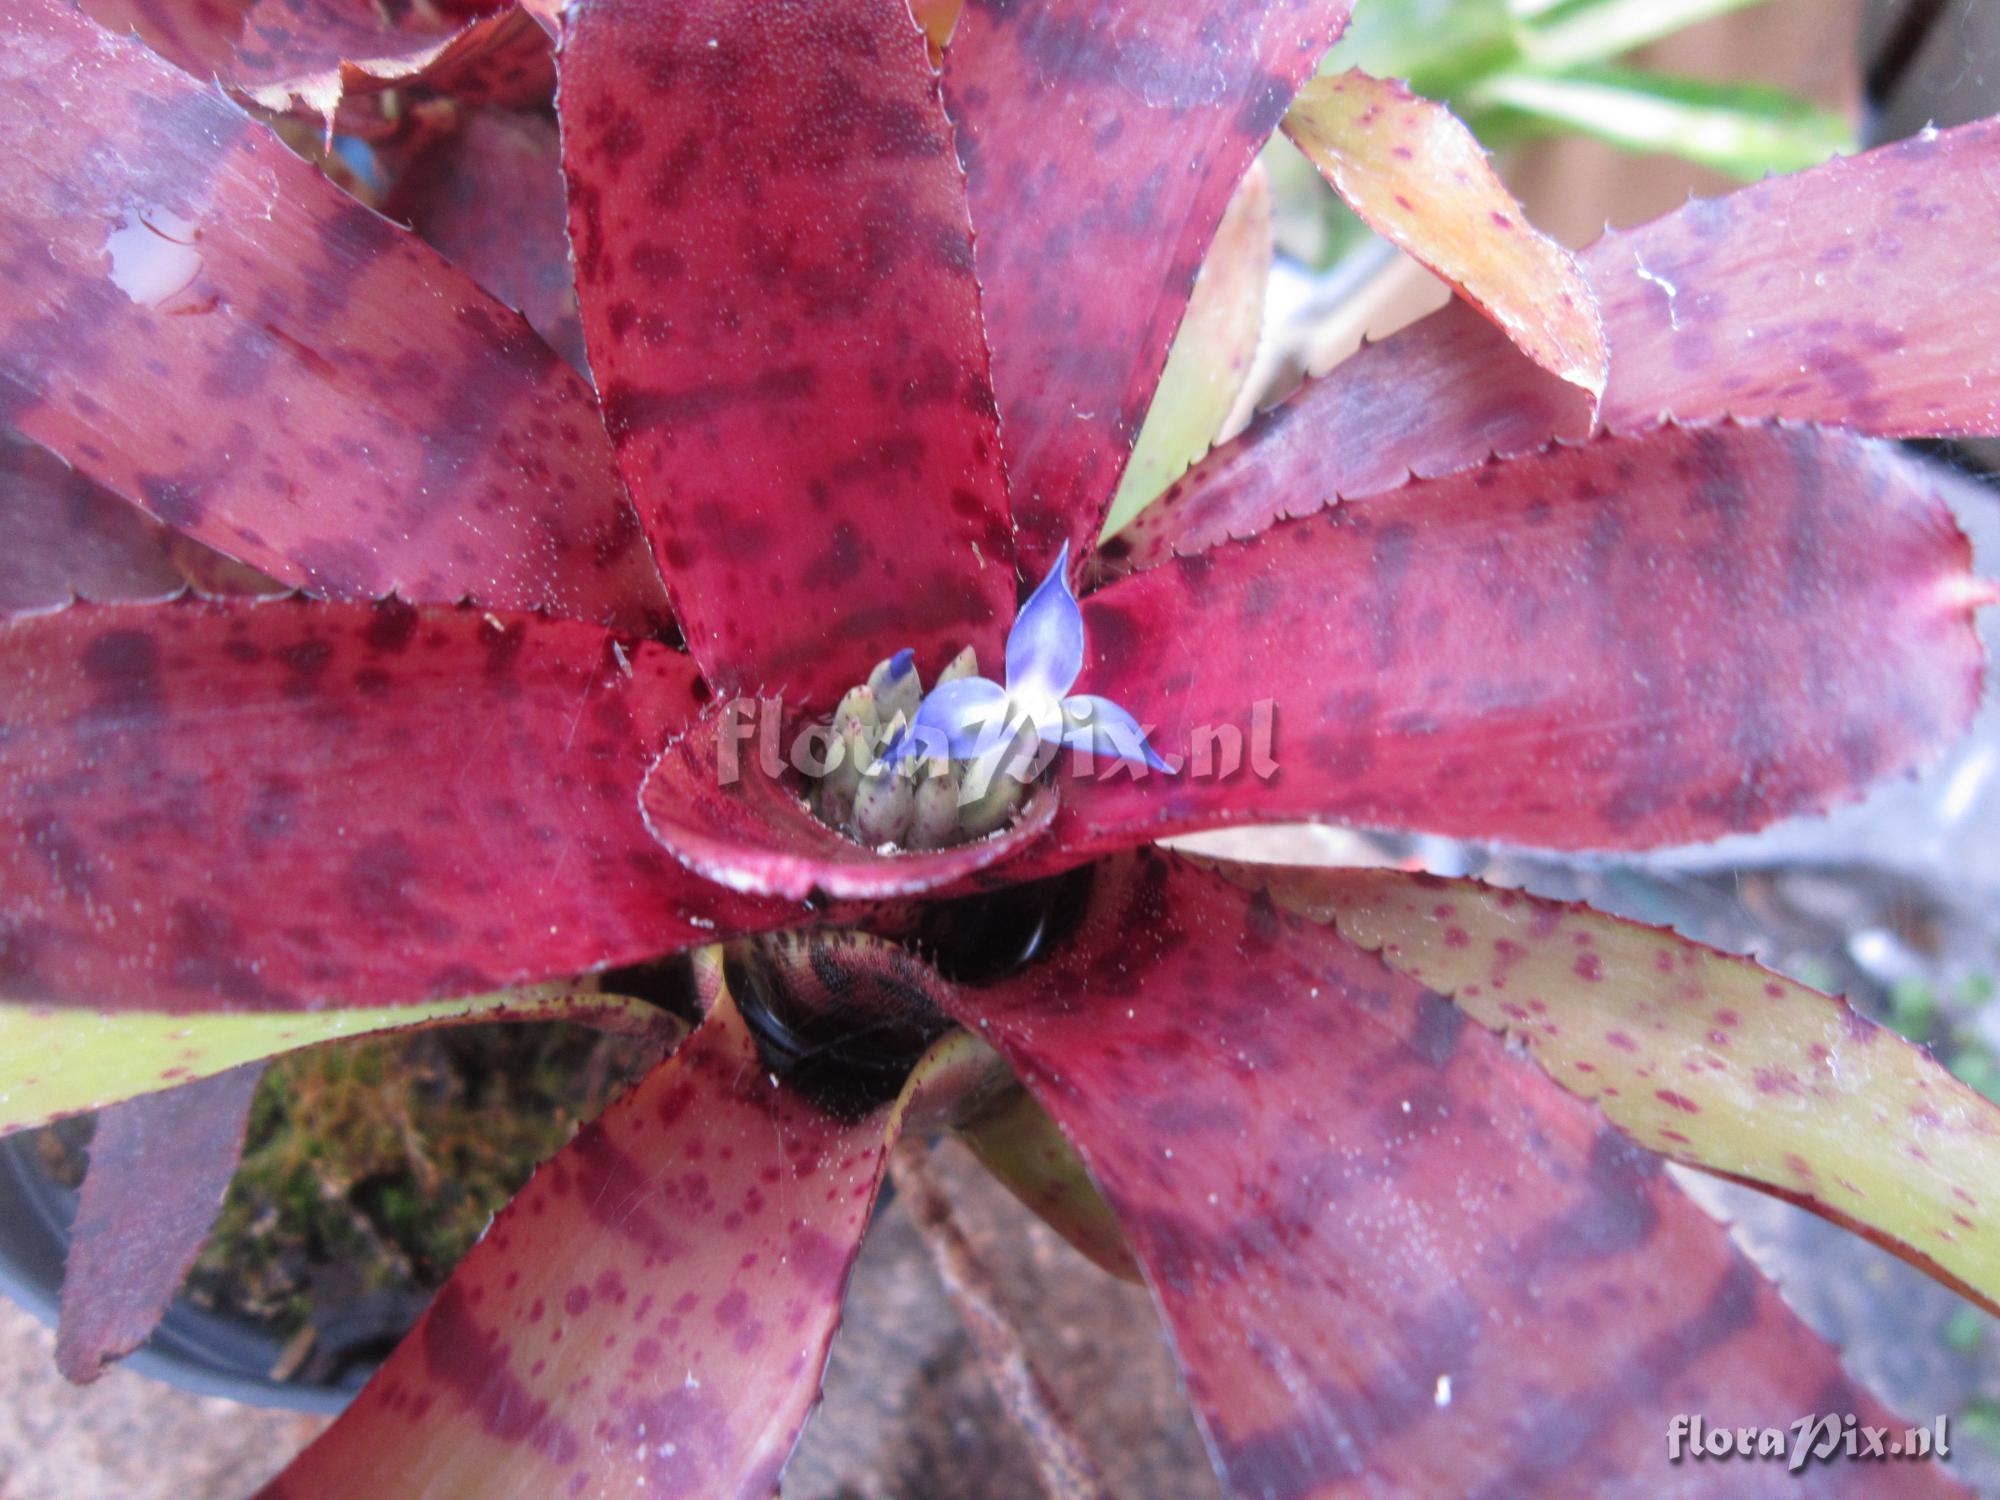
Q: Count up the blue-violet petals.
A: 3